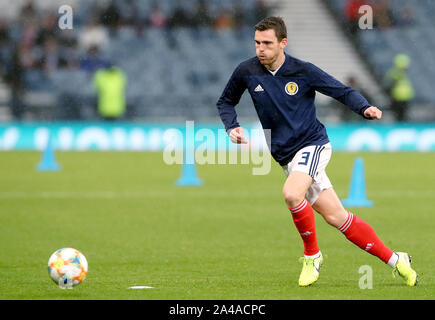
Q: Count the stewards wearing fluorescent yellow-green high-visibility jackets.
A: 2